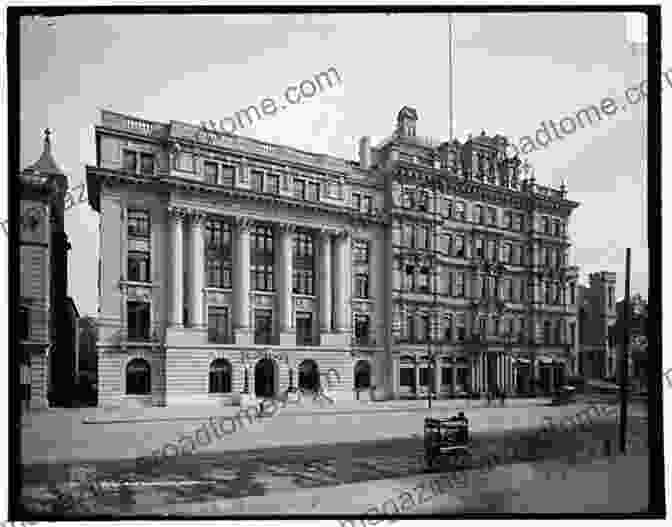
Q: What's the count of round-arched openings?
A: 5